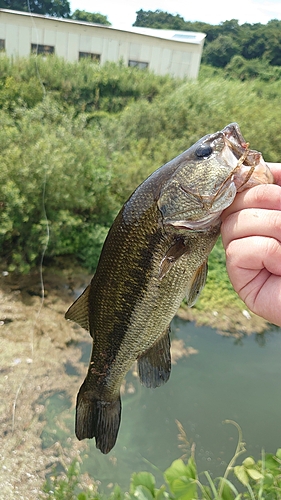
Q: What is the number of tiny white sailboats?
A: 0